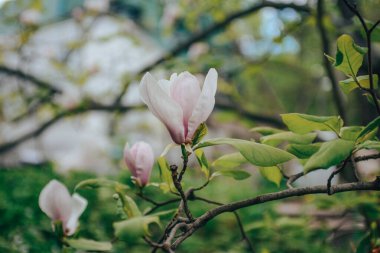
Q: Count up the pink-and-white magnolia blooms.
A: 3